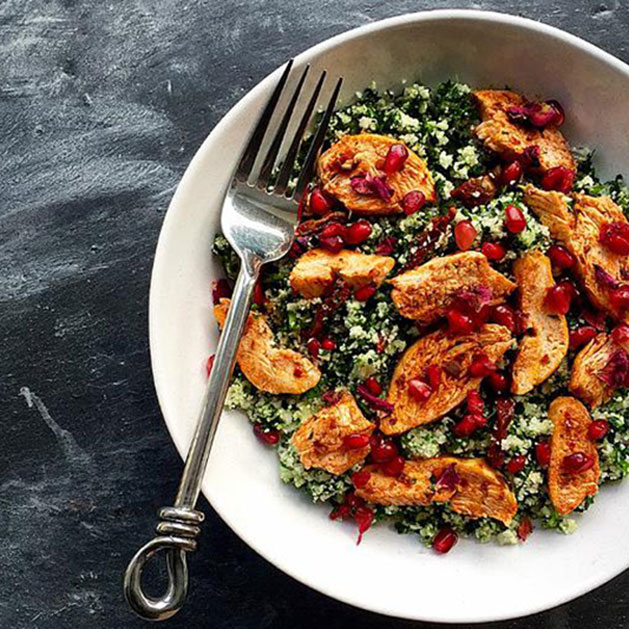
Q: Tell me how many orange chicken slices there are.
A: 12